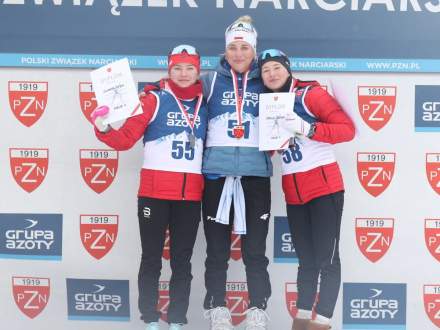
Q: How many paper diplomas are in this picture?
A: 2